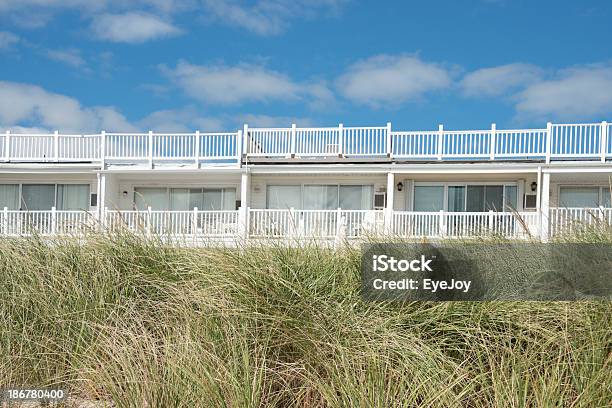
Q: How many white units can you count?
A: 5